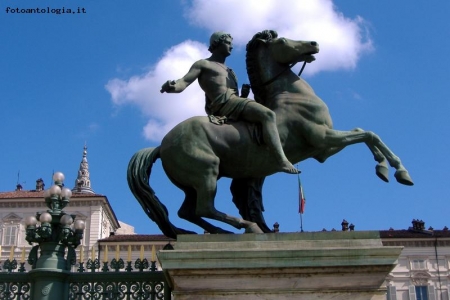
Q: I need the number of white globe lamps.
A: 8